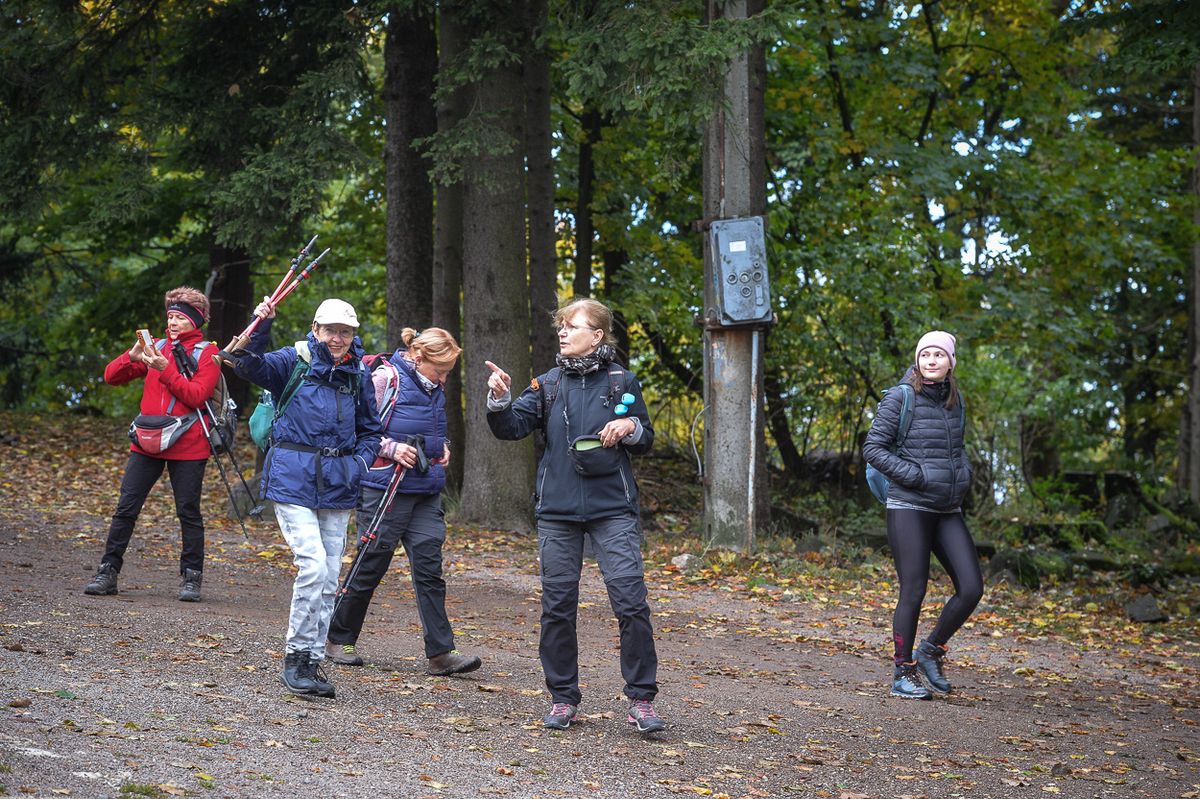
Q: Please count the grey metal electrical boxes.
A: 1